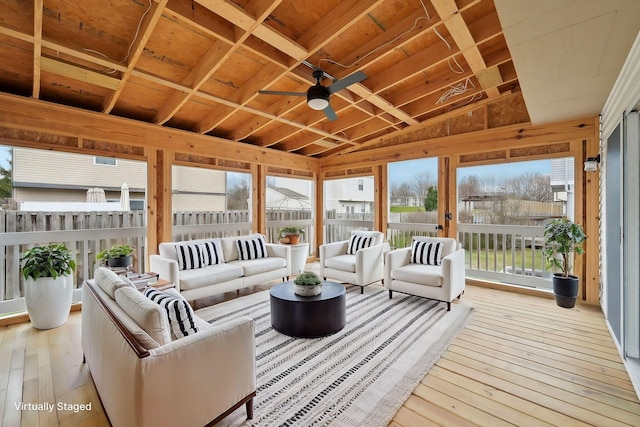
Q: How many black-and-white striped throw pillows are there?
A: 6